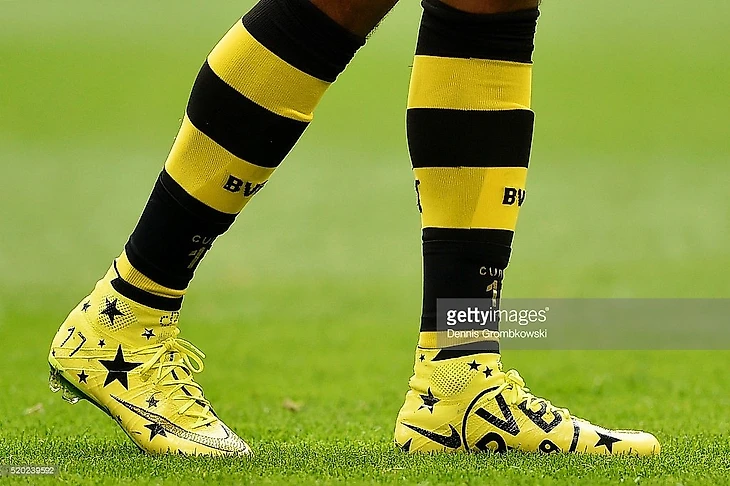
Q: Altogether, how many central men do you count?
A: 1